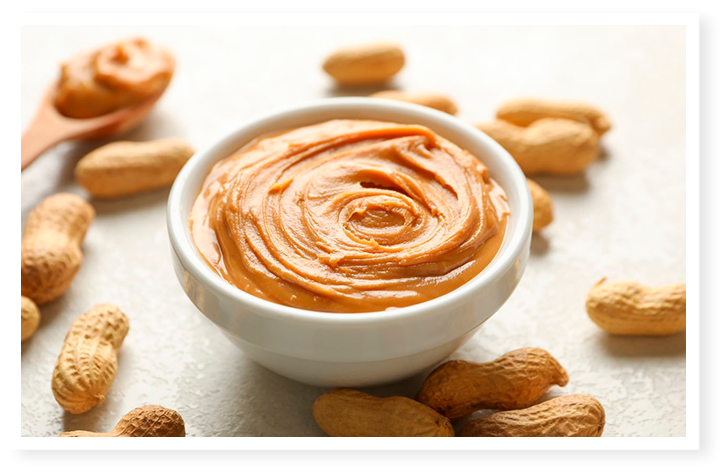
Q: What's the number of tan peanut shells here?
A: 14